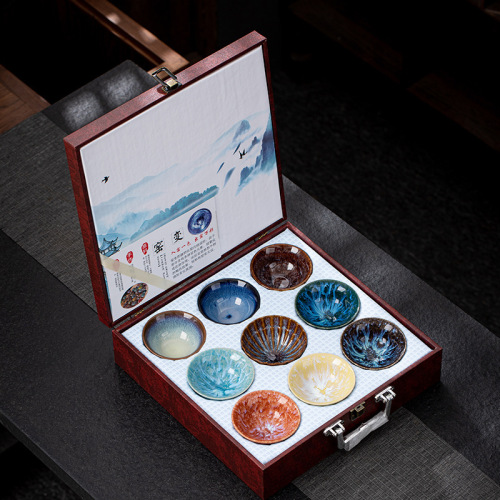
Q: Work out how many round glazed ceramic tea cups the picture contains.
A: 9